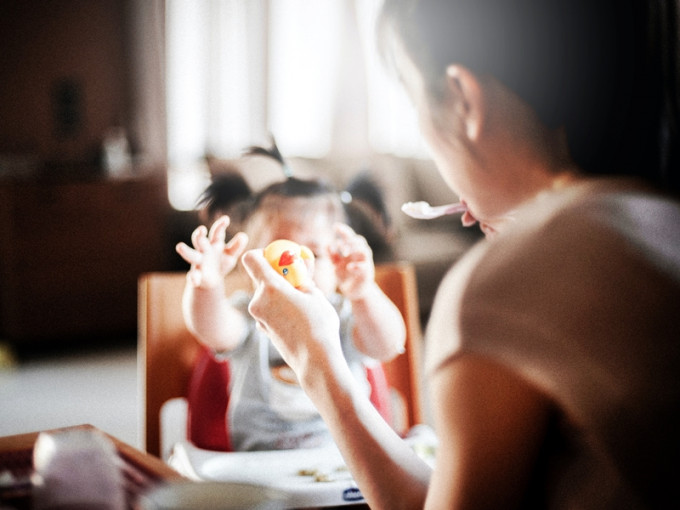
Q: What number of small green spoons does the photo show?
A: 0